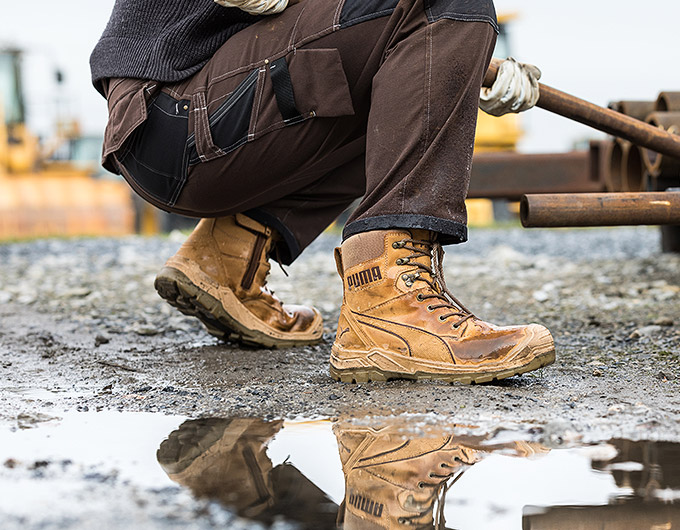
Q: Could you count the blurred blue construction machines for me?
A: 0